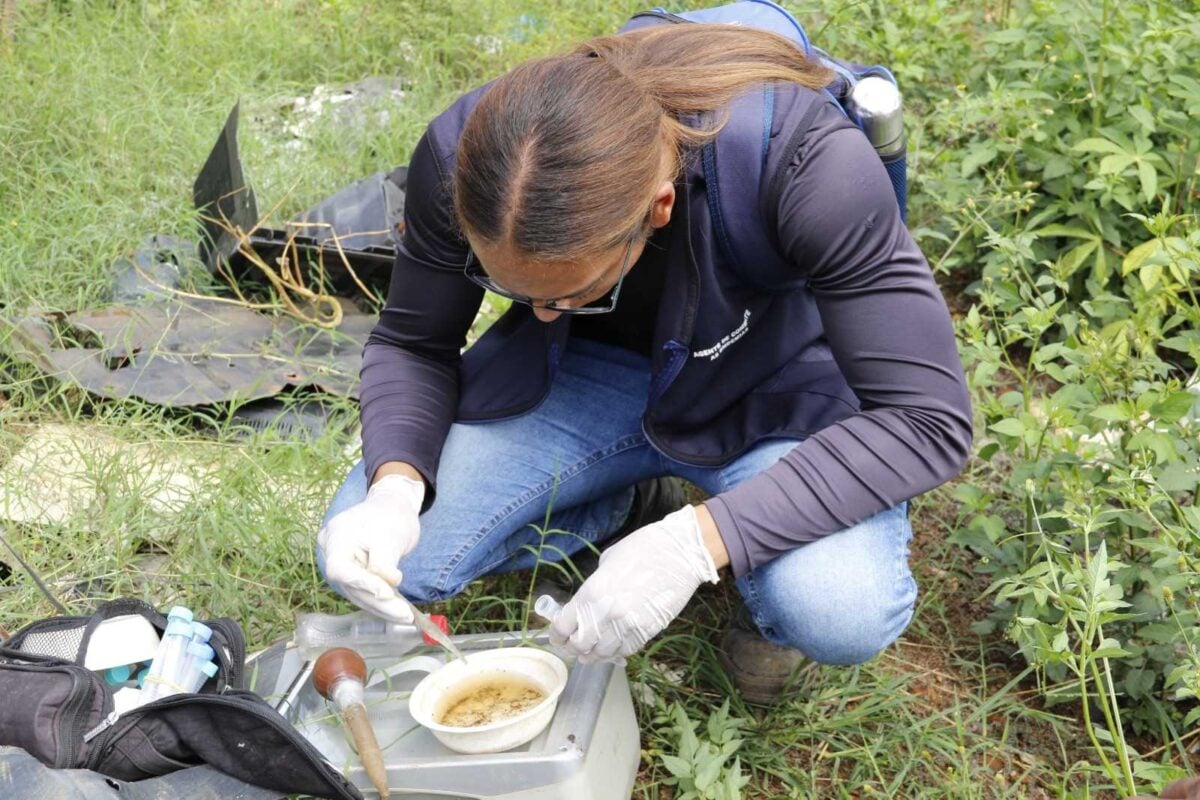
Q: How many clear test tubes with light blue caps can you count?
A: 5